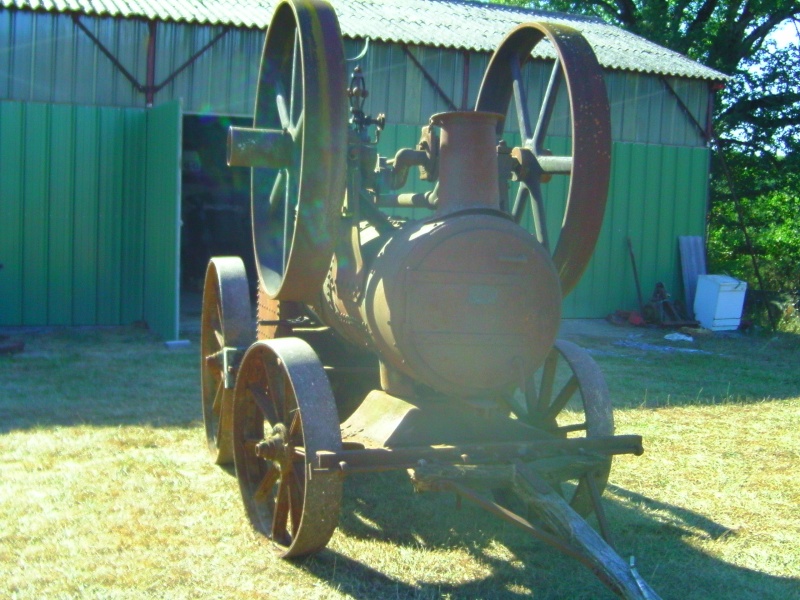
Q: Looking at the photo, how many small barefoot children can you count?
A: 0